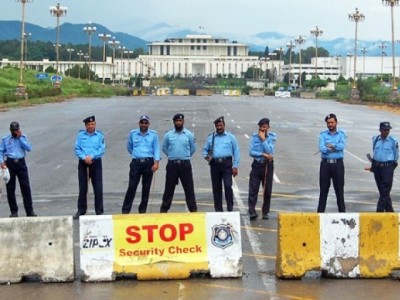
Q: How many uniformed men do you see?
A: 8